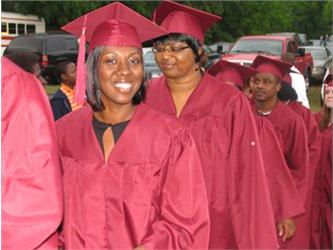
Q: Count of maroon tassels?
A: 1